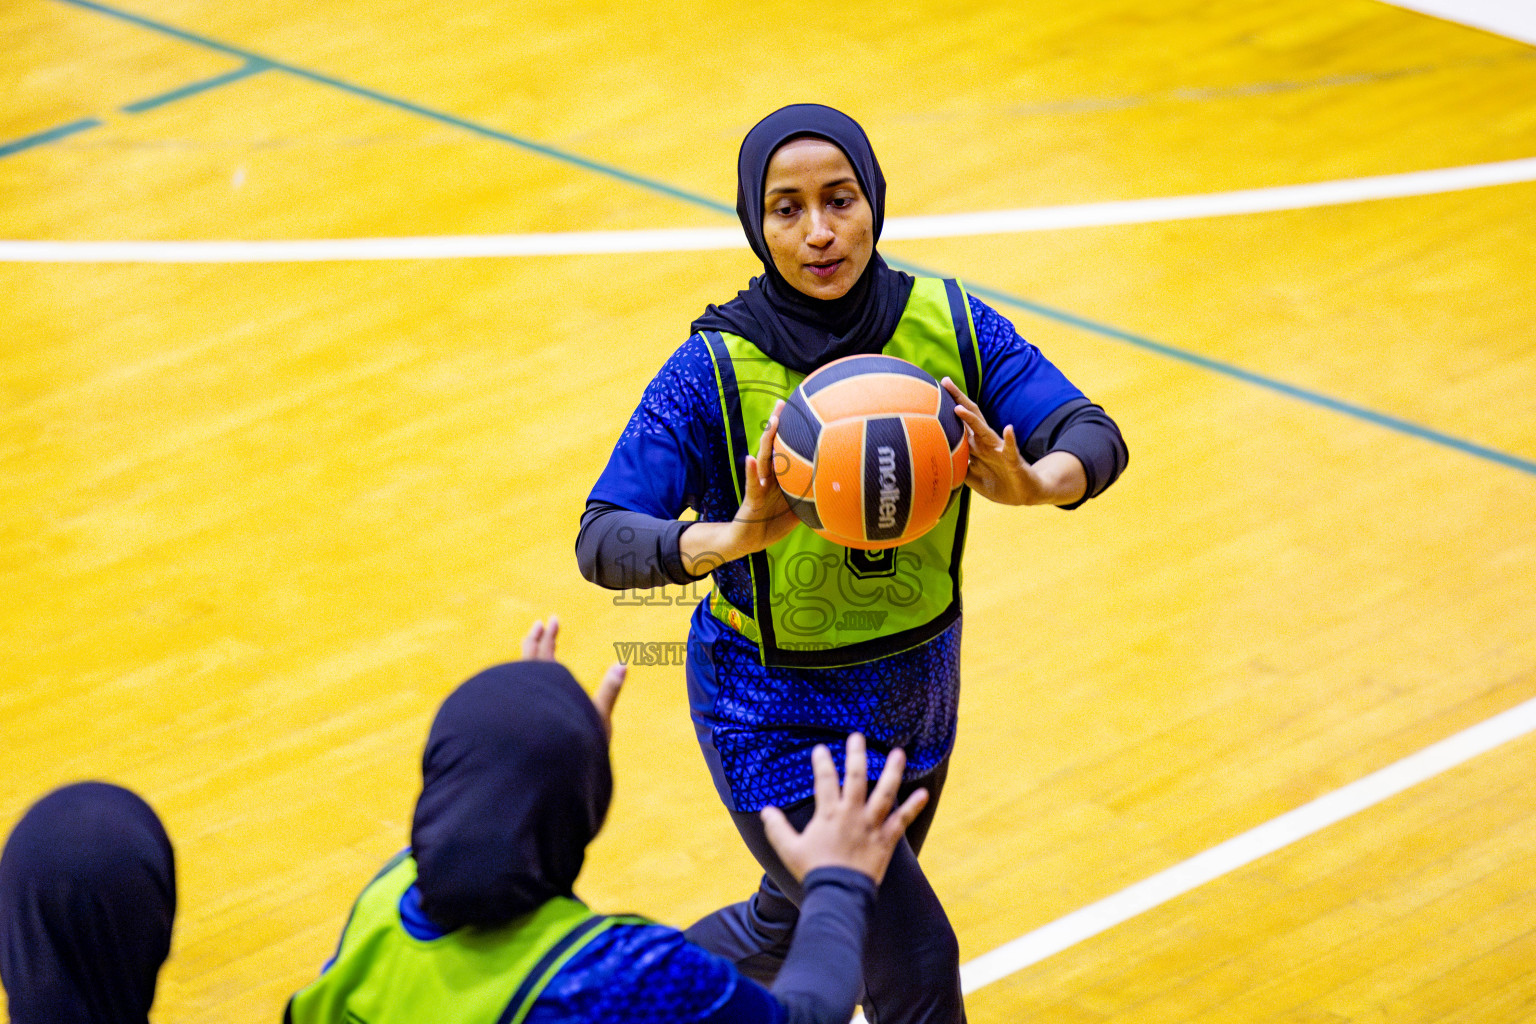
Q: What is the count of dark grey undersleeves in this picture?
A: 3